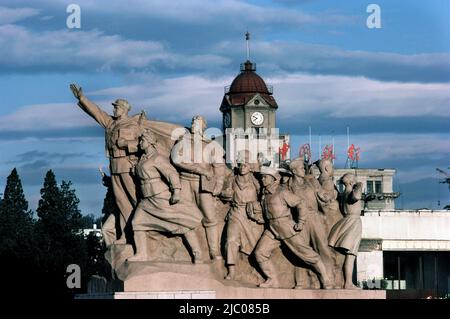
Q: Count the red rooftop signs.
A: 4